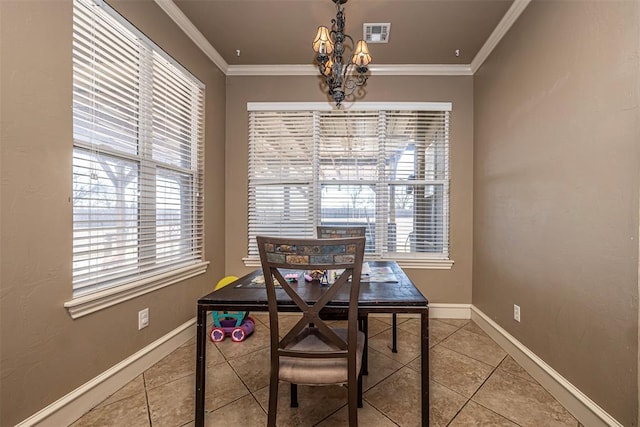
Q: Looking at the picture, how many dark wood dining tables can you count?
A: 1